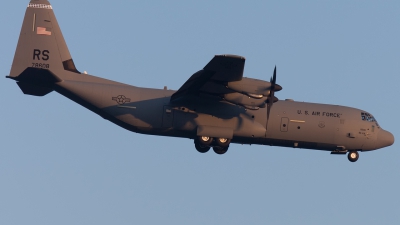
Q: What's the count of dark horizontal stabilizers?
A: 2